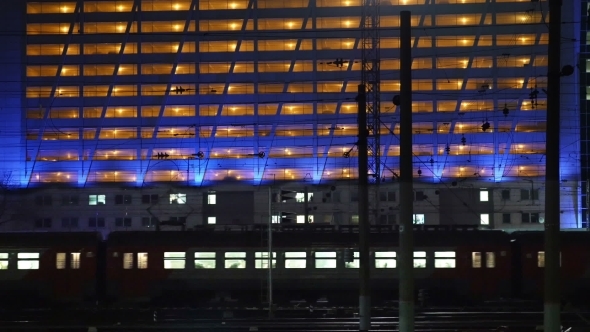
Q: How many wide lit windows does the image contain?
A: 12